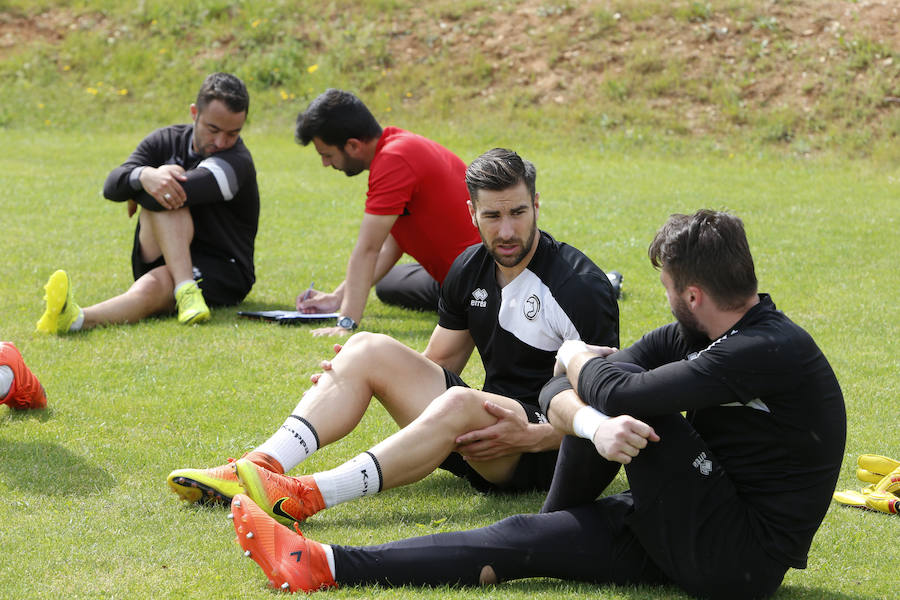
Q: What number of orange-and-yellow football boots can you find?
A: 2